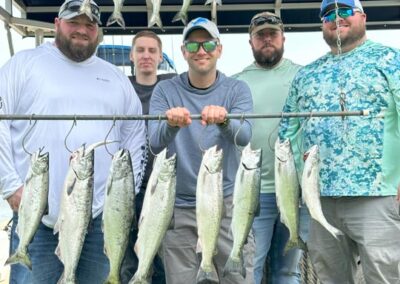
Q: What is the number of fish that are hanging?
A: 13